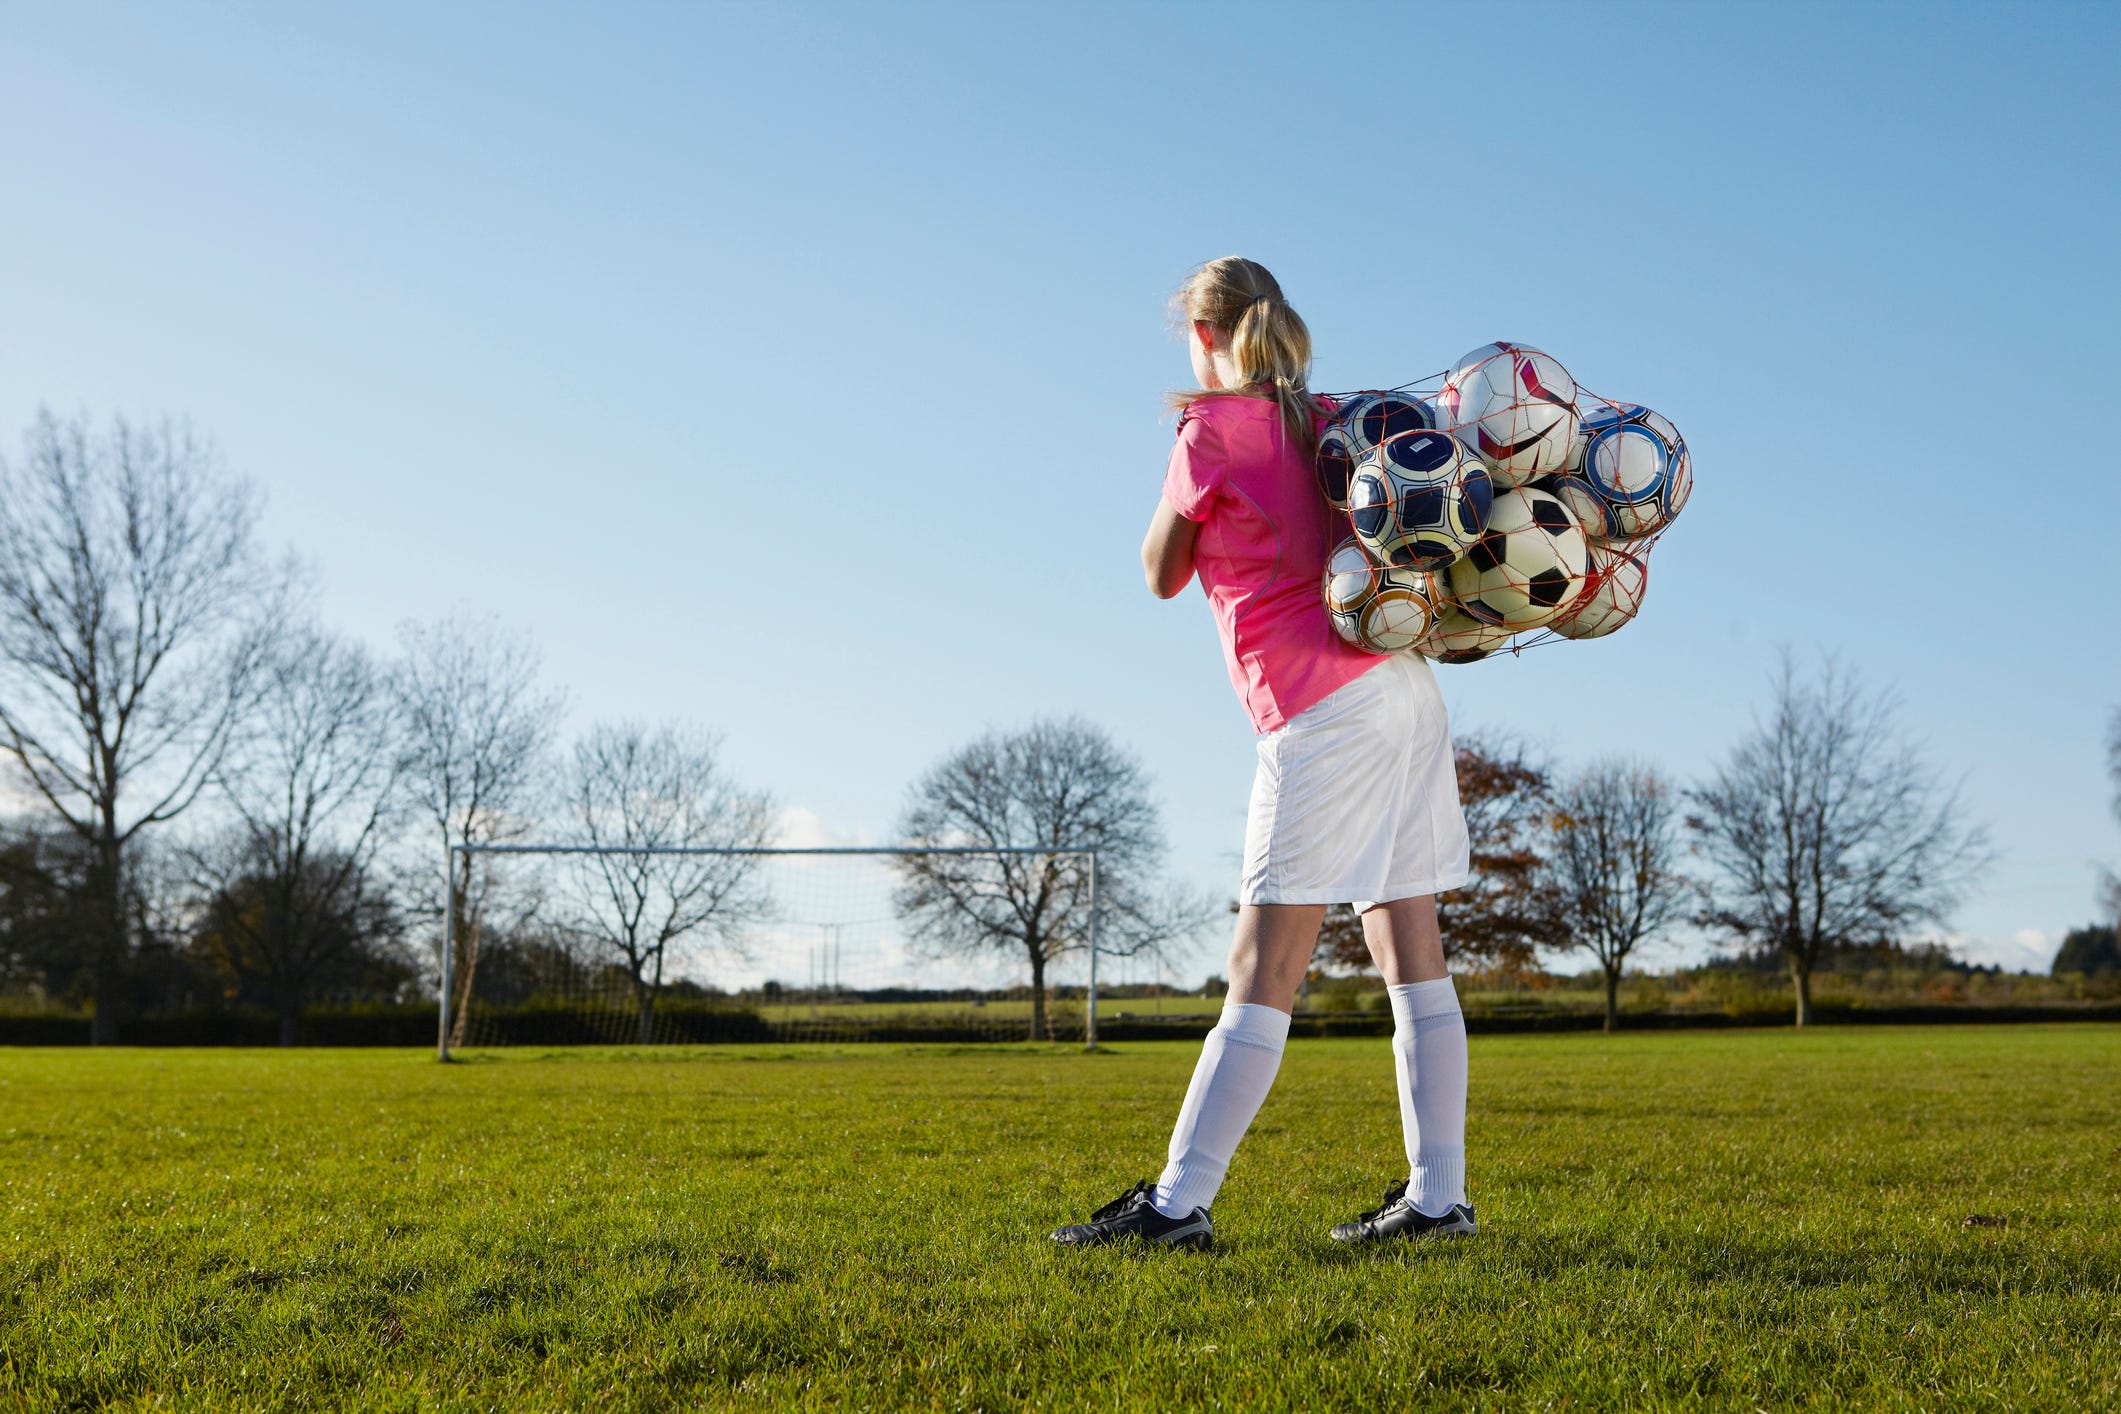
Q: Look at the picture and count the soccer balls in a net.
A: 8